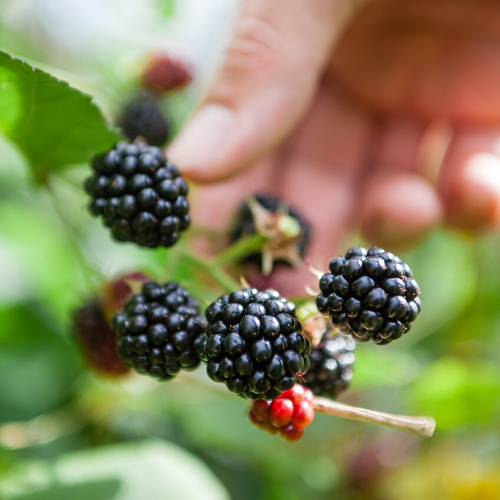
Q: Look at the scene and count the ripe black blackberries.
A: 7